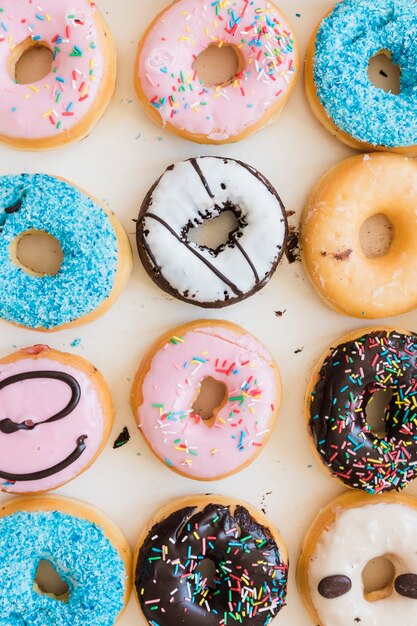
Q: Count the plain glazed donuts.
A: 1